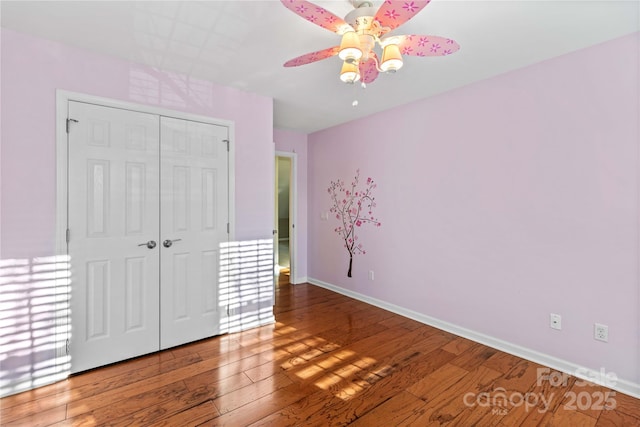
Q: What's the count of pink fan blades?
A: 5